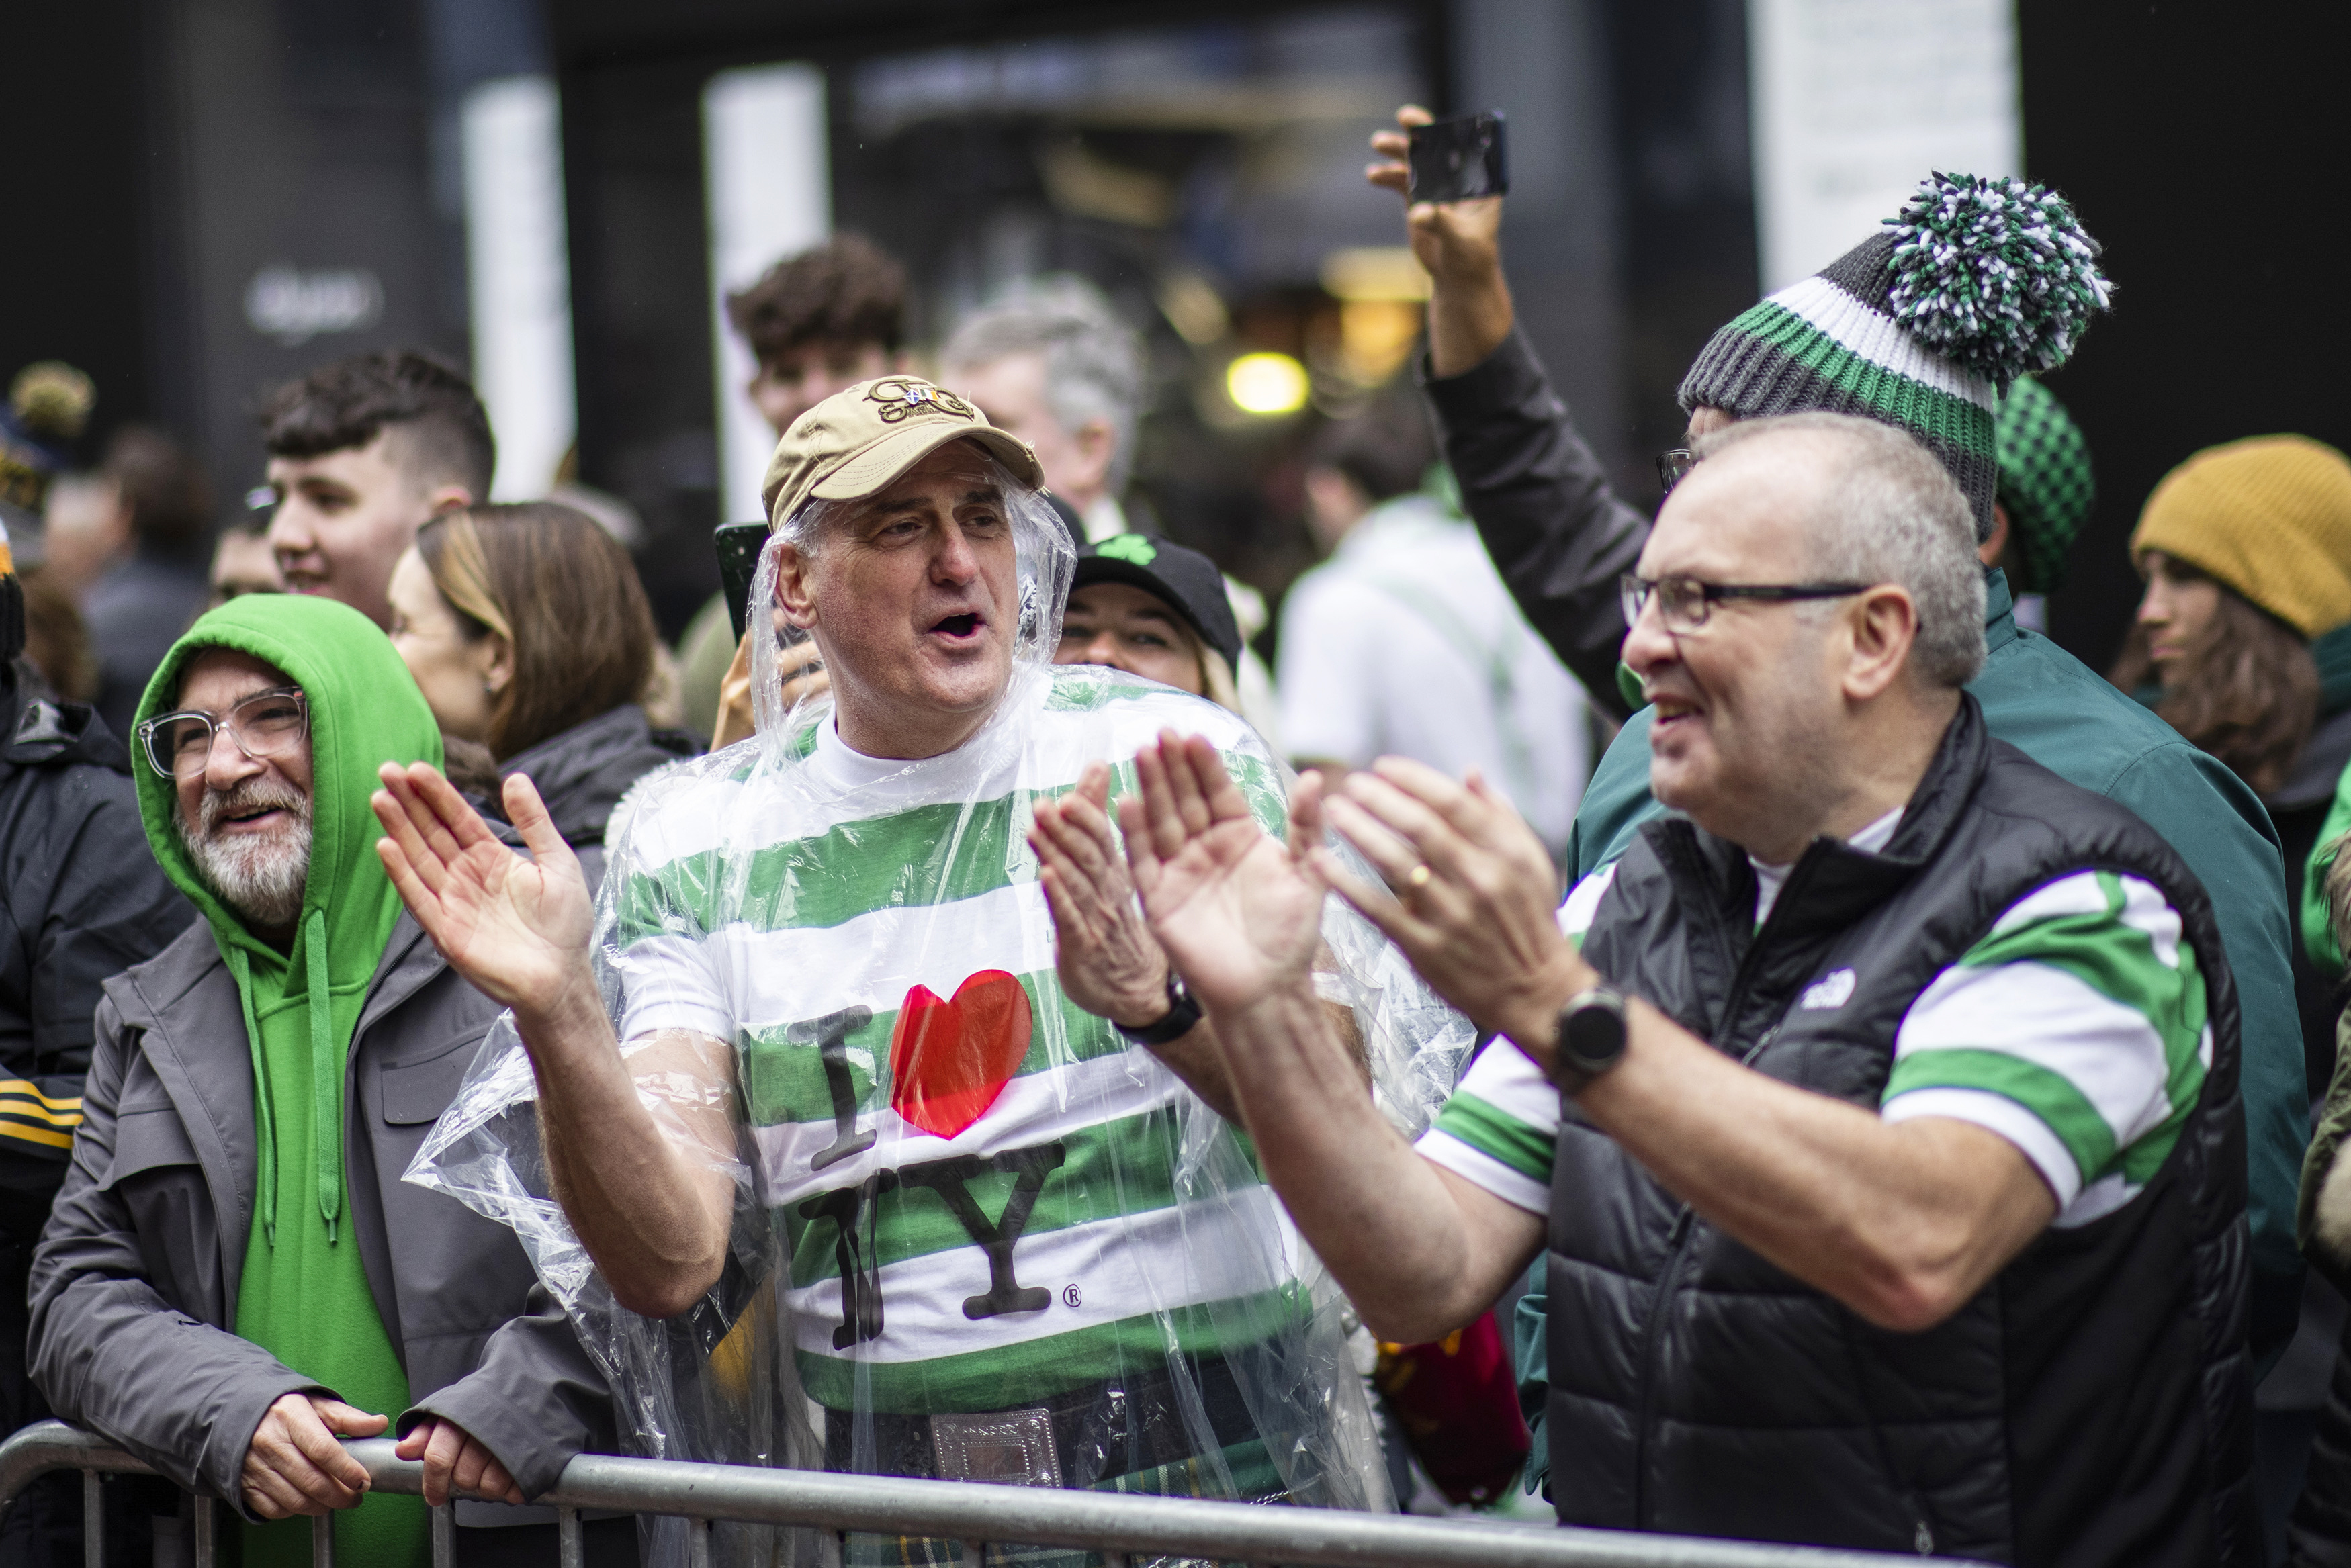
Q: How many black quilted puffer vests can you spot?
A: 1